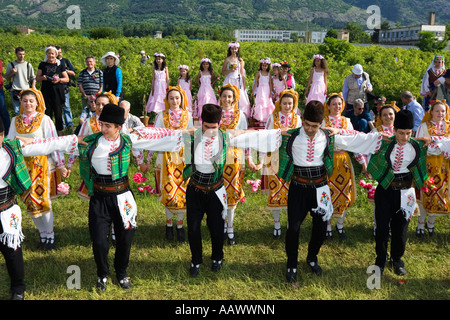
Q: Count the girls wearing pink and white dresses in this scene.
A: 7